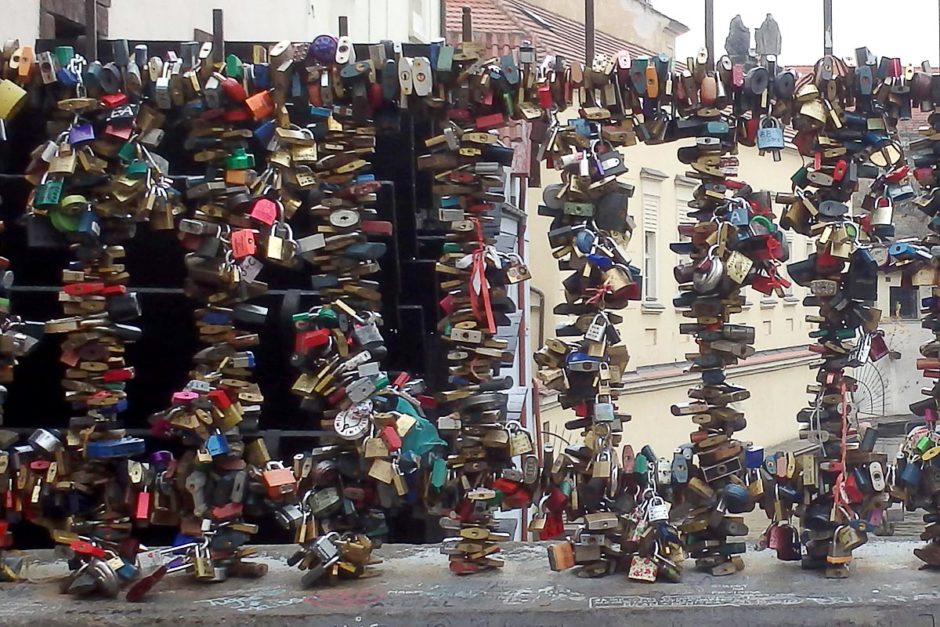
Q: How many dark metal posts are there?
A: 7